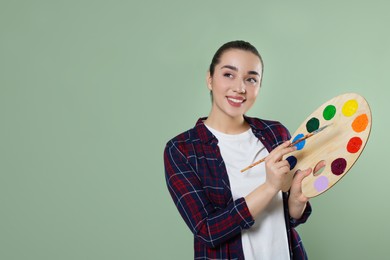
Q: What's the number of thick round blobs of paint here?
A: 9